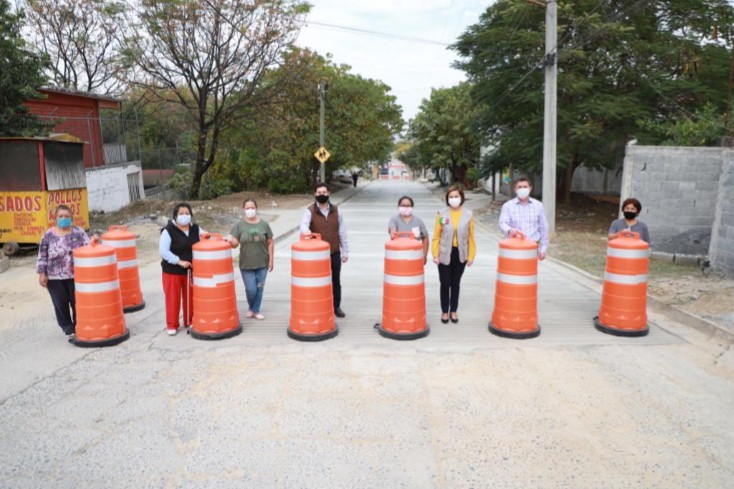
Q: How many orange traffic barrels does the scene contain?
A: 7